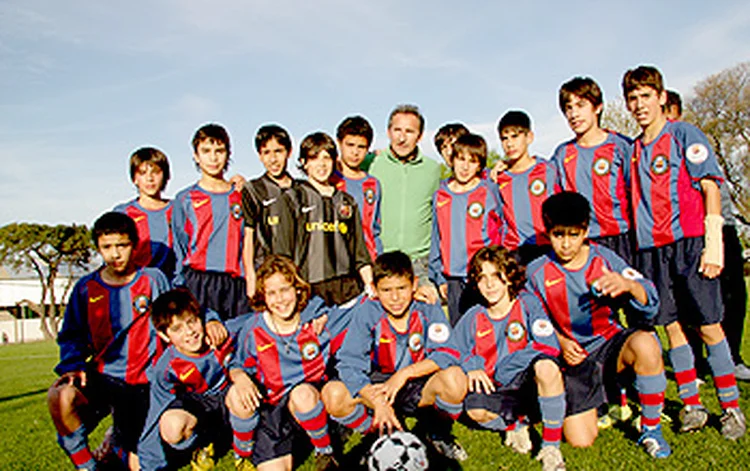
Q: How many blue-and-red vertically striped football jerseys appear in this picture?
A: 13